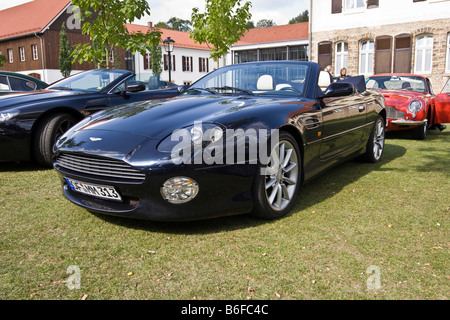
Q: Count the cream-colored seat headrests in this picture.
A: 2